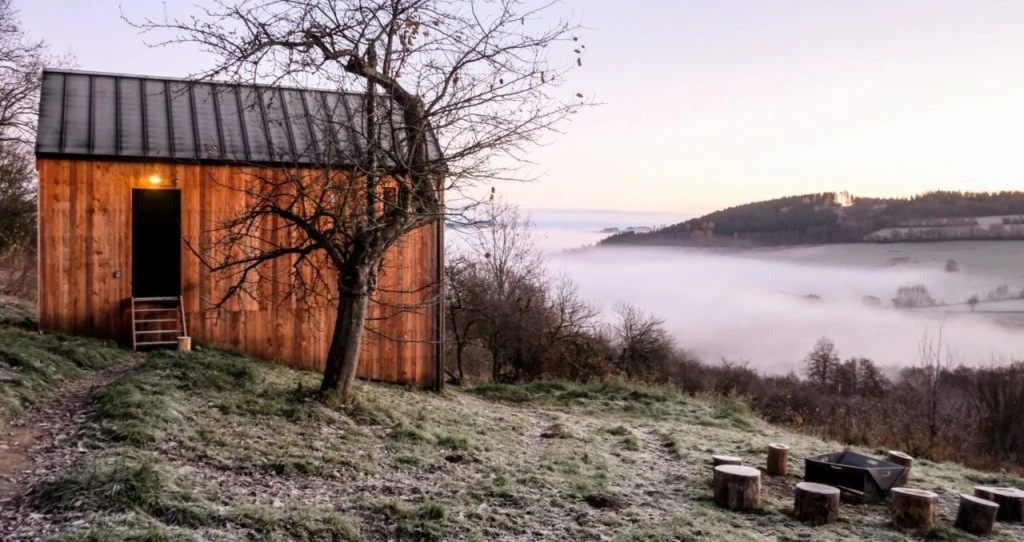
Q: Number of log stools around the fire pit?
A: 8